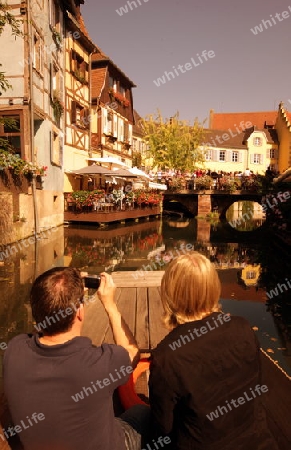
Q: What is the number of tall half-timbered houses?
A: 3